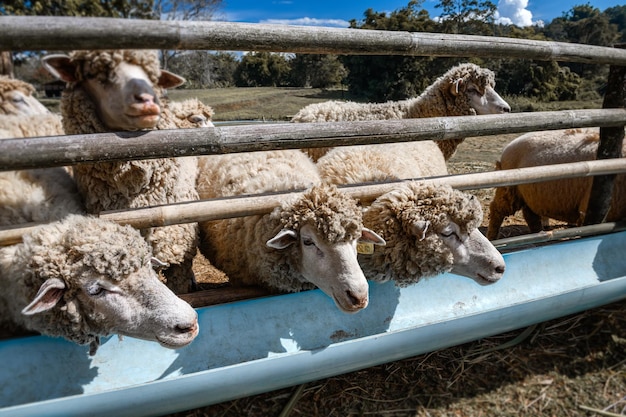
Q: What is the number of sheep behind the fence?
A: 8